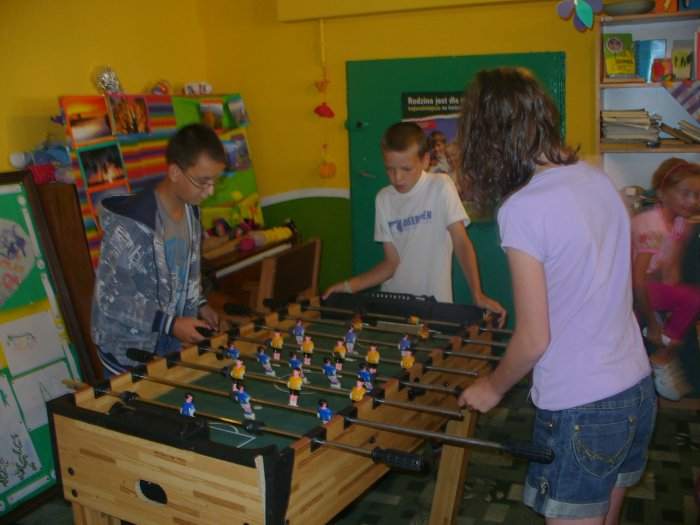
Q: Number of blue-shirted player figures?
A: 11